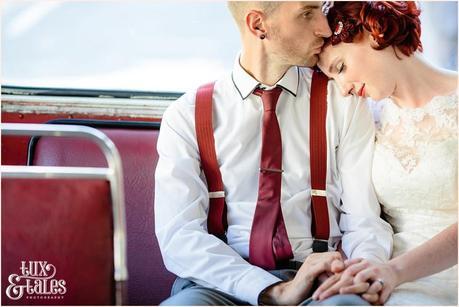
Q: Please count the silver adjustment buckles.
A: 2